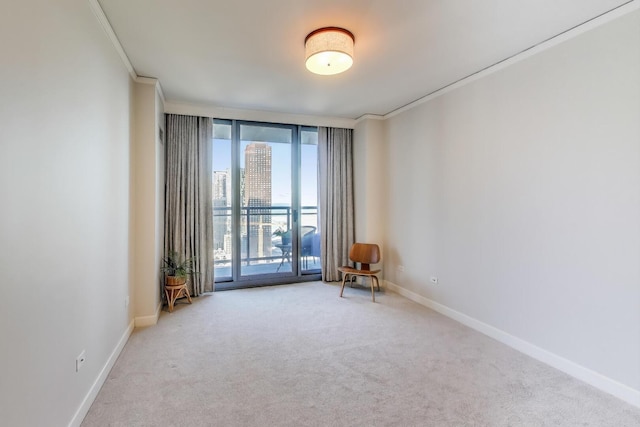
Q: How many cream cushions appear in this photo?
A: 0